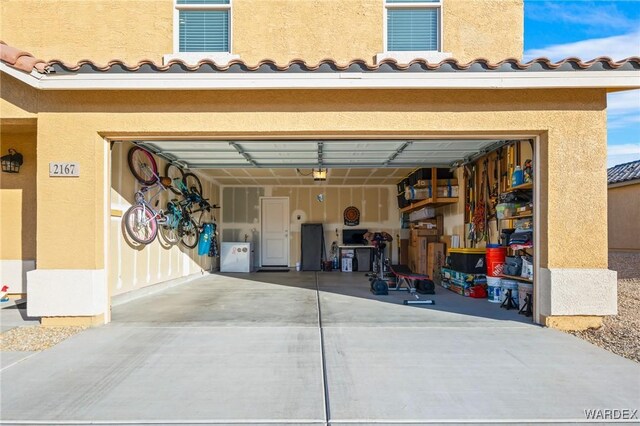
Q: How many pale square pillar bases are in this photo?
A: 2